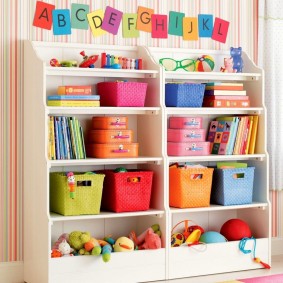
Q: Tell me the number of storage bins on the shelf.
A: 6